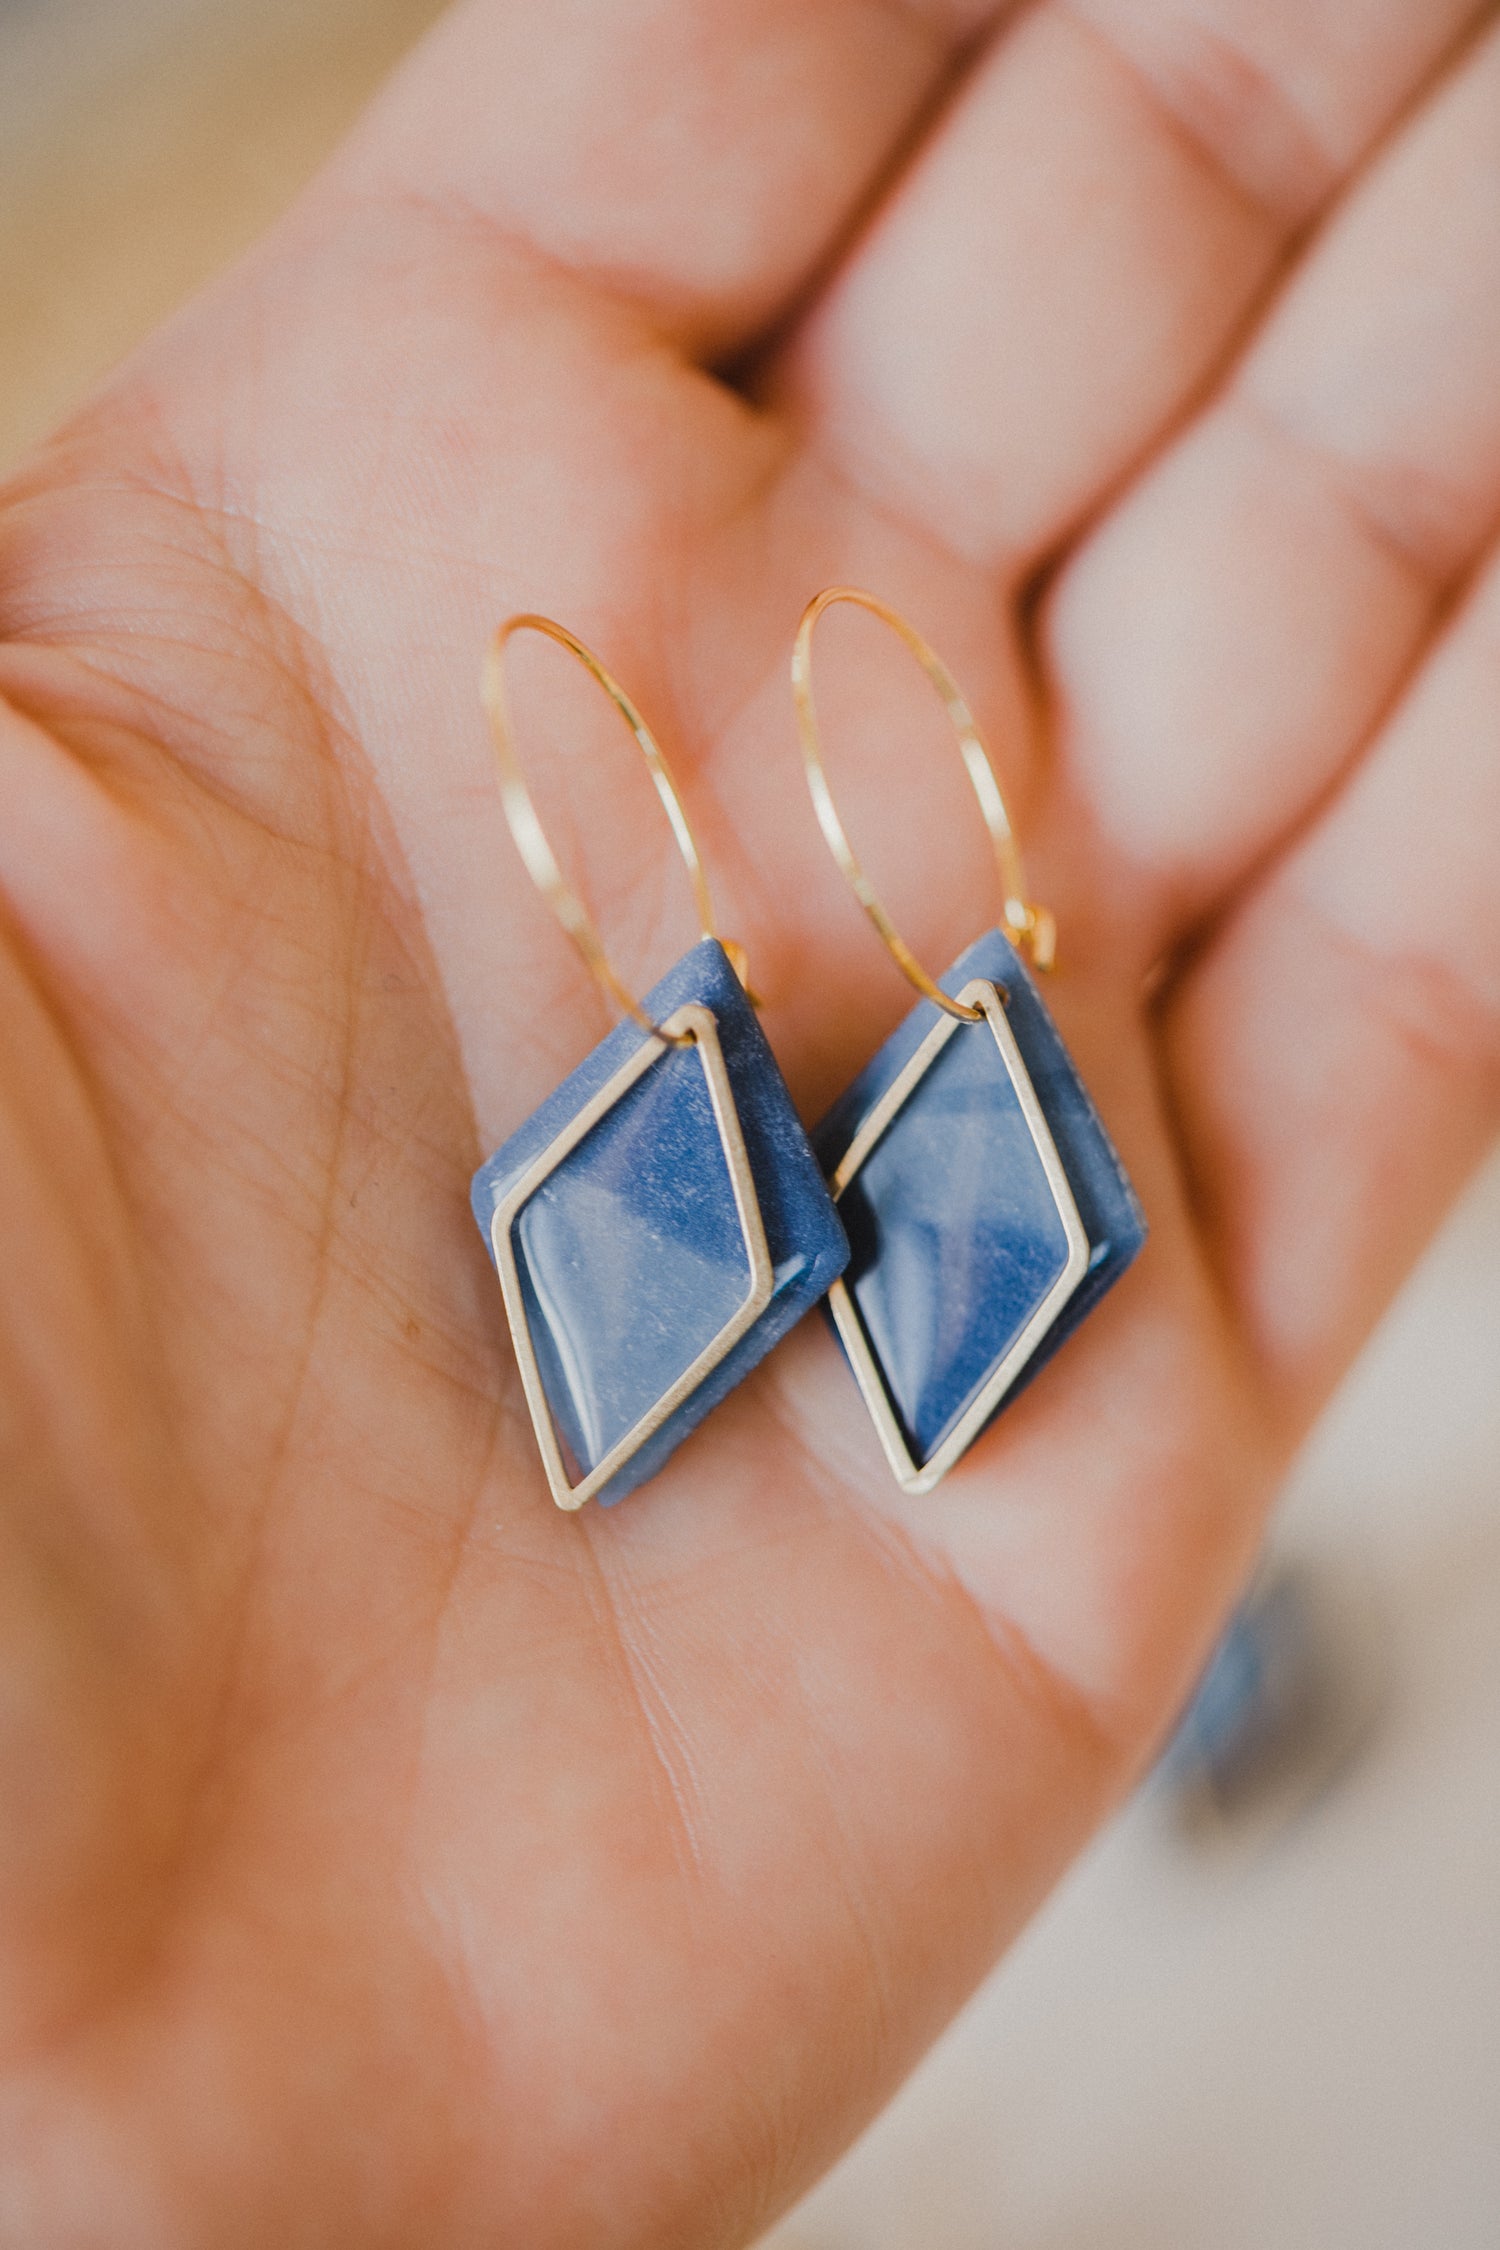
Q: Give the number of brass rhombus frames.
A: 2